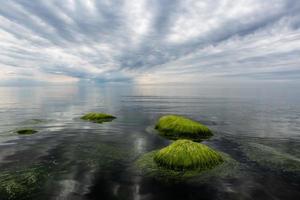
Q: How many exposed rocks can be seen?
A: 4